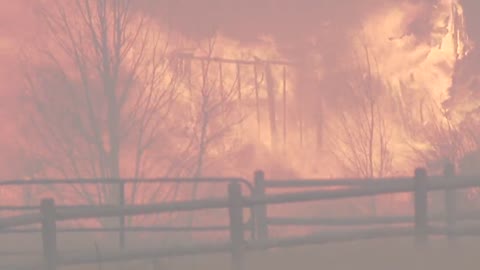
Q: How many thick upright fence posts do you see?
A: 5